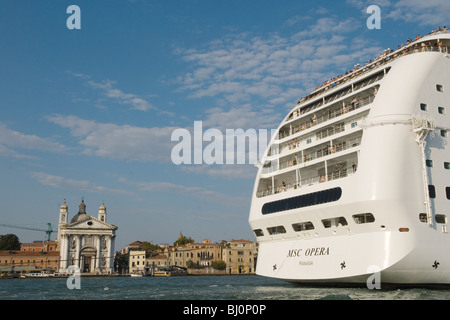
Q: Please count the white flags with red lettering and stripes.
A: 0